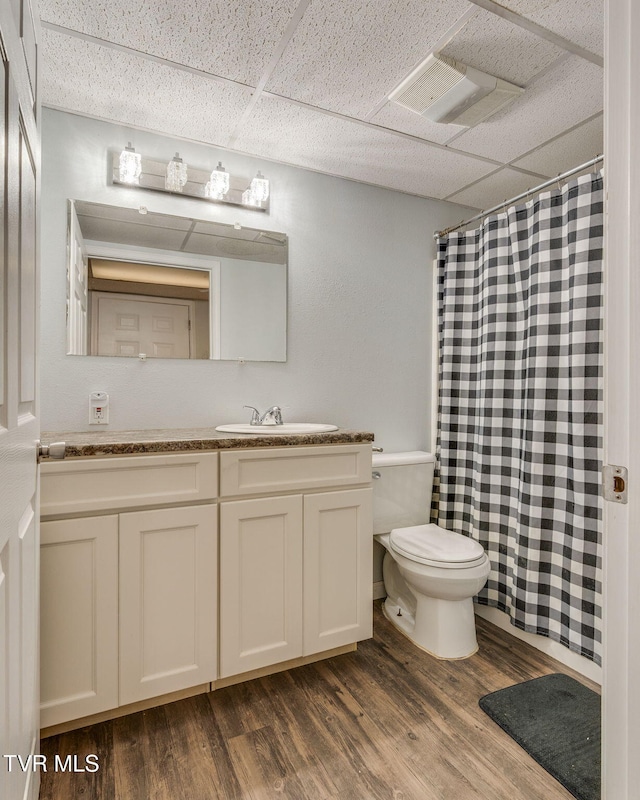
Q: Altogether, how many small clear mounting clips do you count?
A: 4